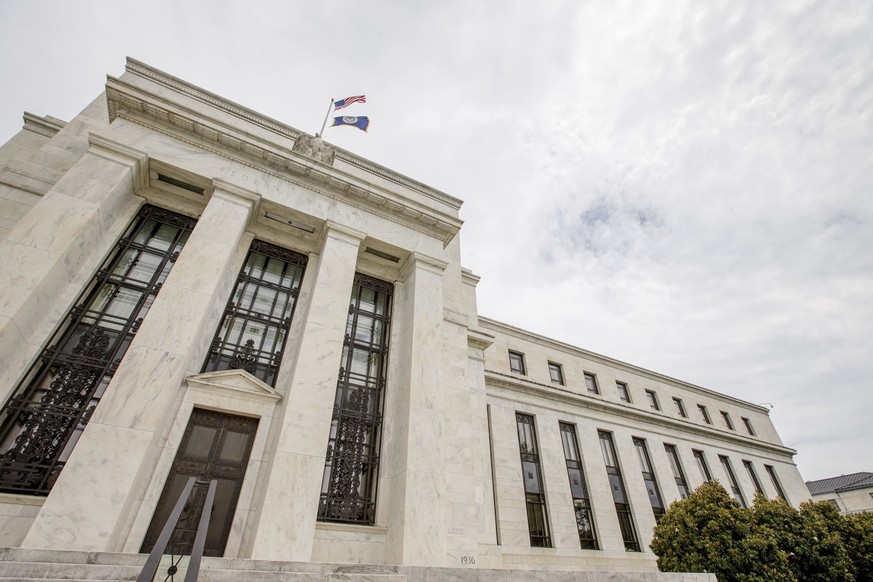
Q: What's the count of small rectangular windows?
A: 9